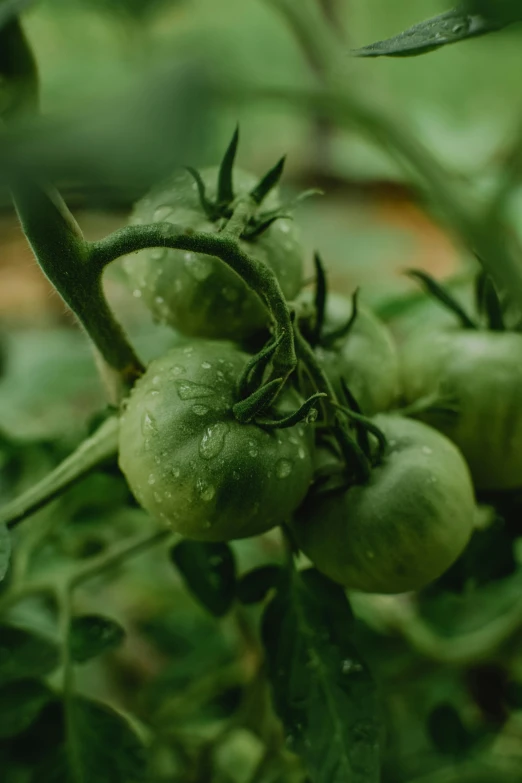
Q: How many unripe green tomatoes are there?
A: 5